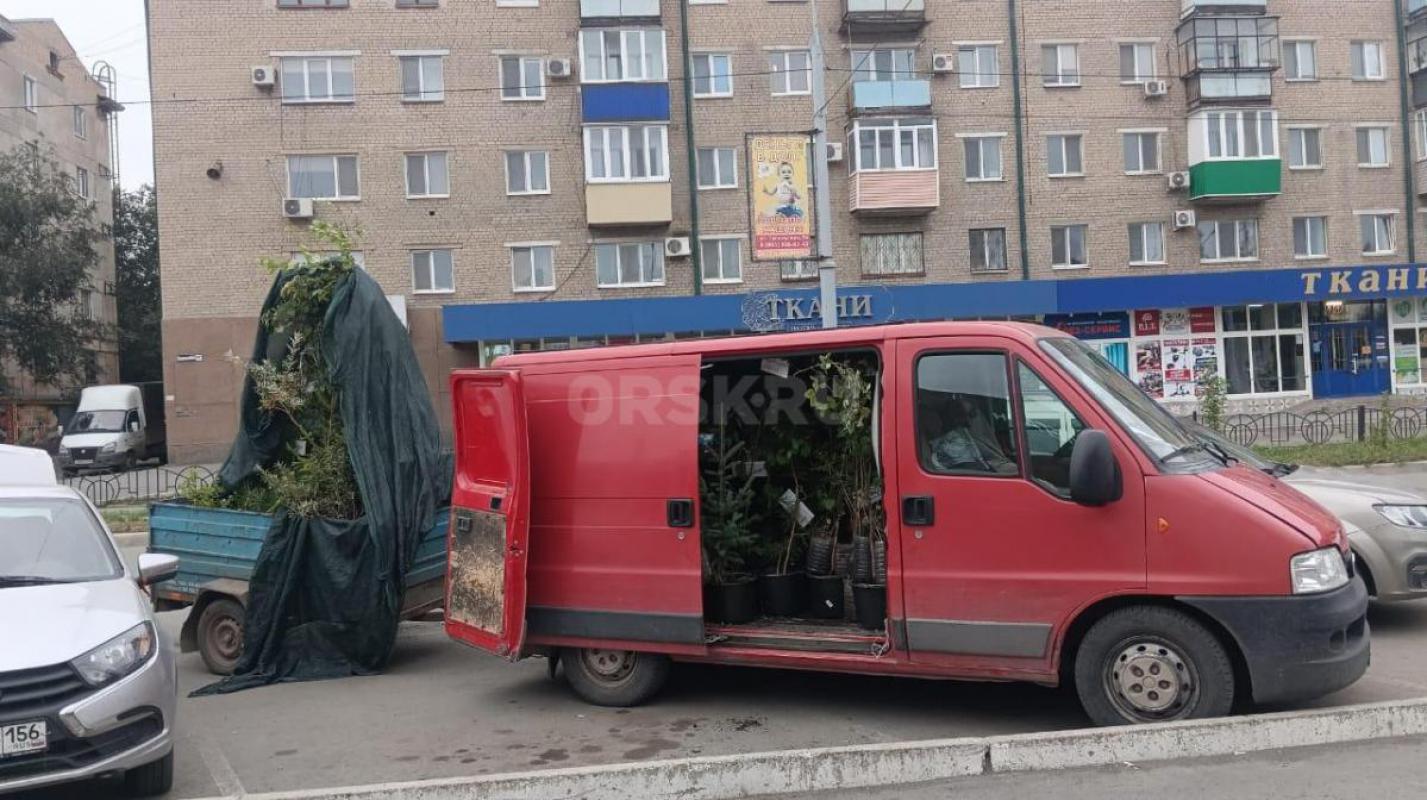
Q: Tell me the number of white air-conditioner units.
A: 9